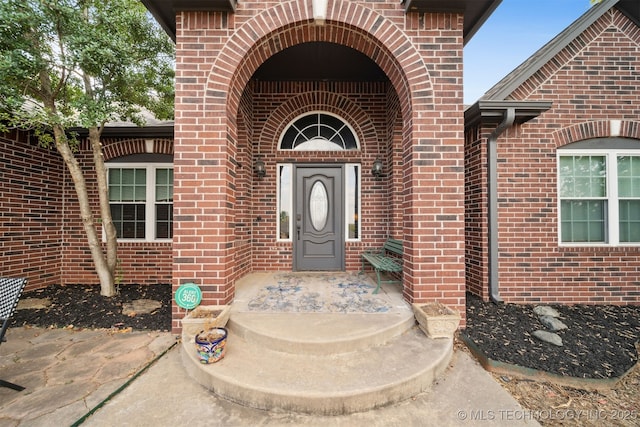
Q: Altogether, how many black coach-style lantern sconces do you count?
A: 2